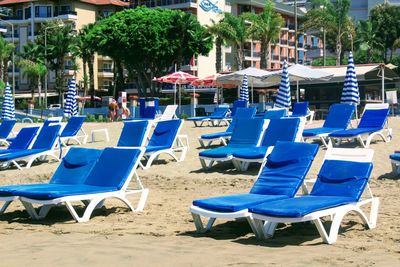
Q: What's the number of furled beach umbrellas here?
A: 5